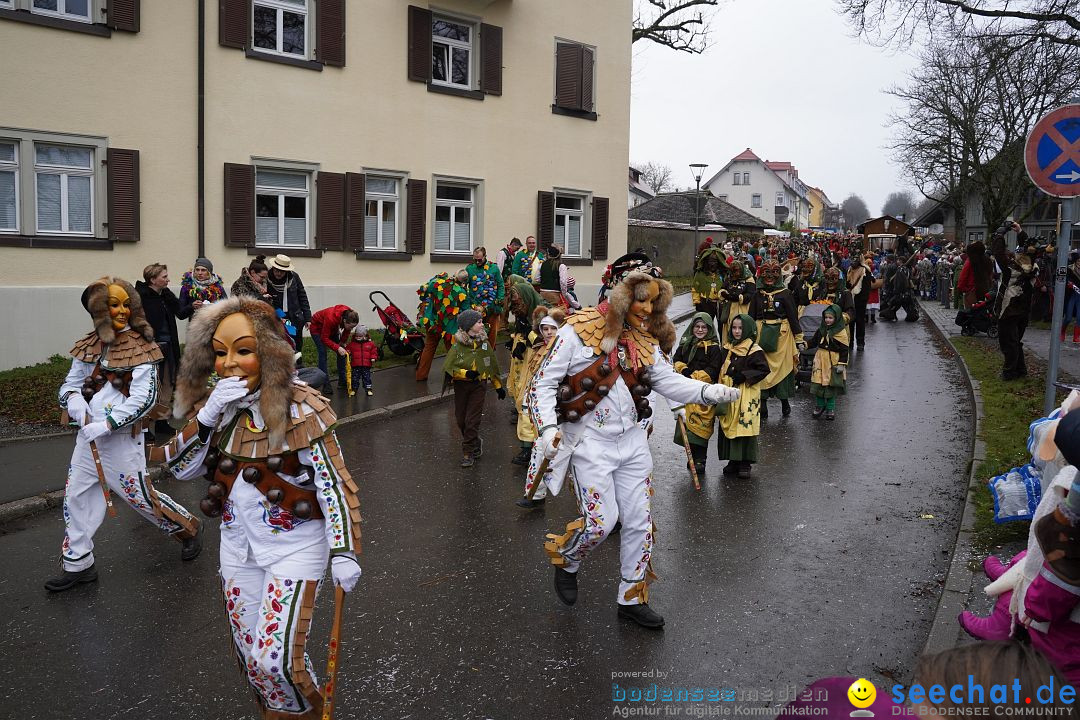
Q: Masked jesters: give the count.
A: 3